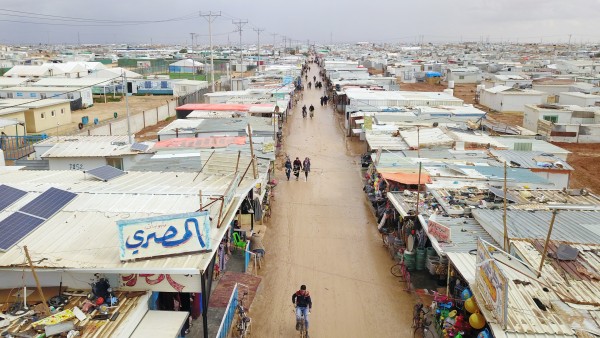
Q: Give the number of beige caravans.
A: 2